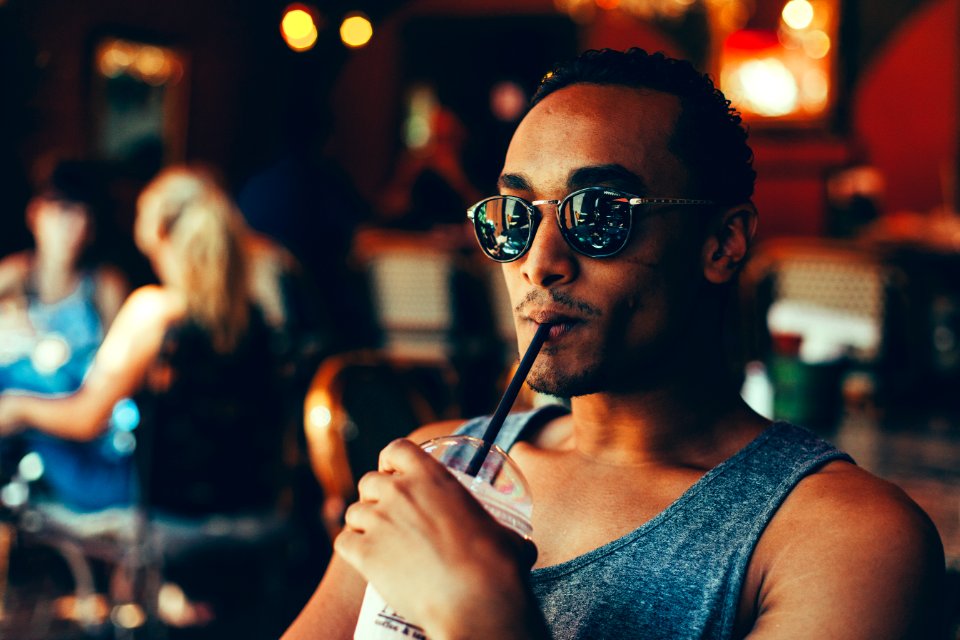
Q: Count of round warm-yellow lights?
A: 2